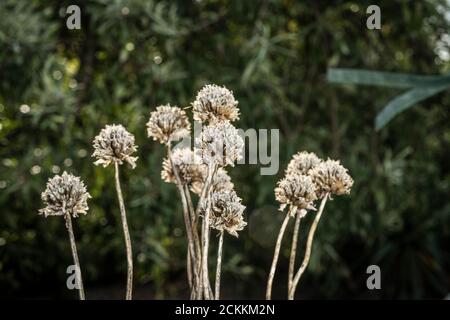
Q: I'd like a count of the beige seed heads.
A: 11